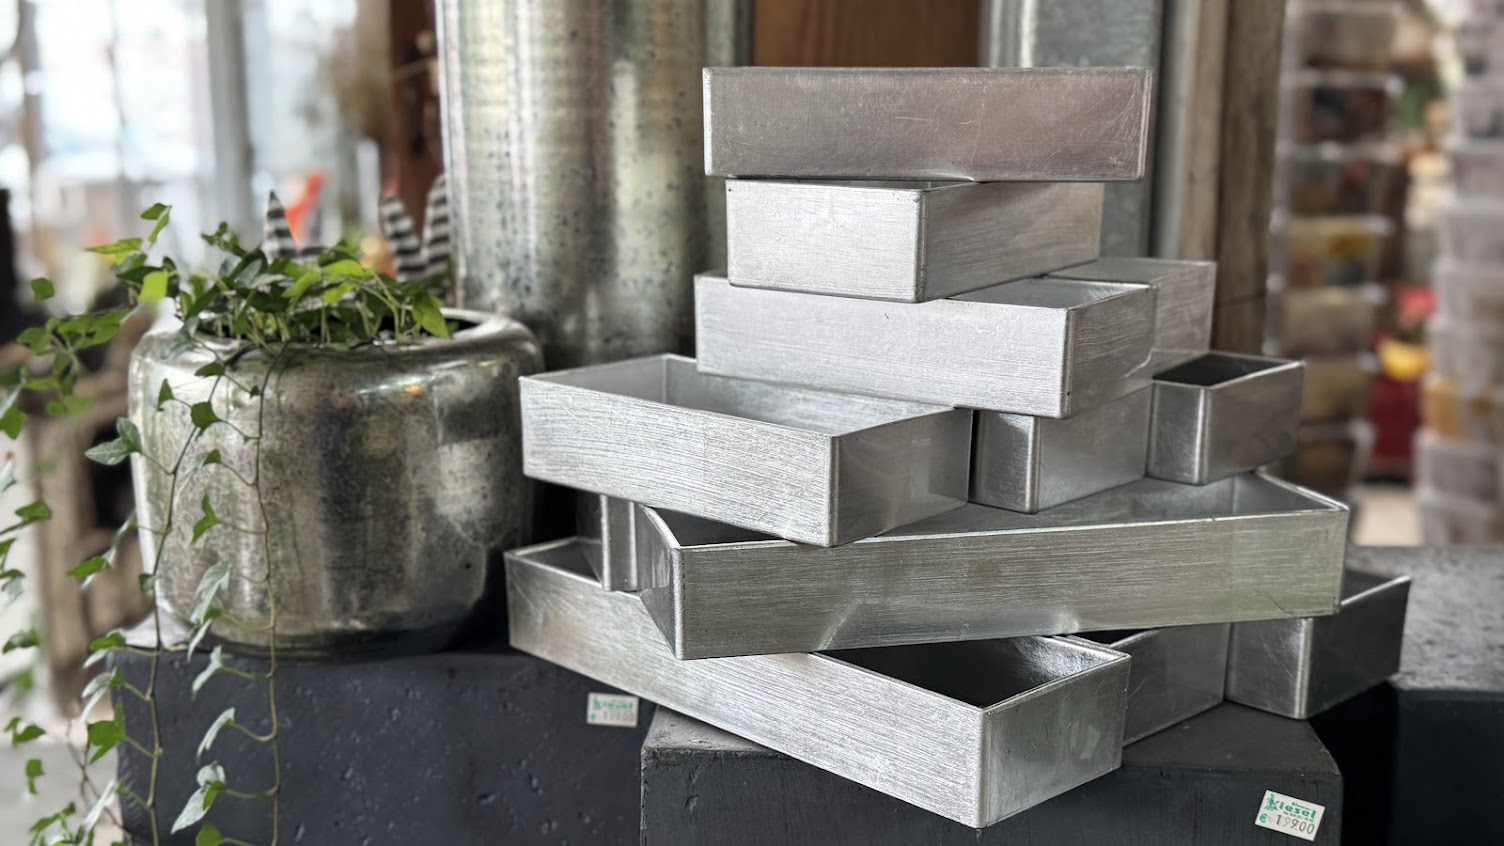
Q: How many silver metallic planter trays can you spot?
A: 12